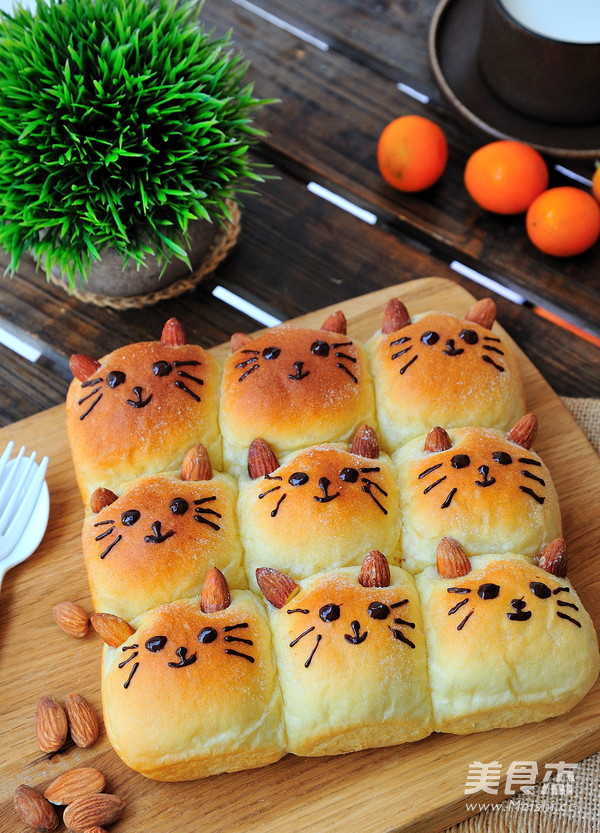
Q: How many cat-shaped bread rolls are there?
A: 9